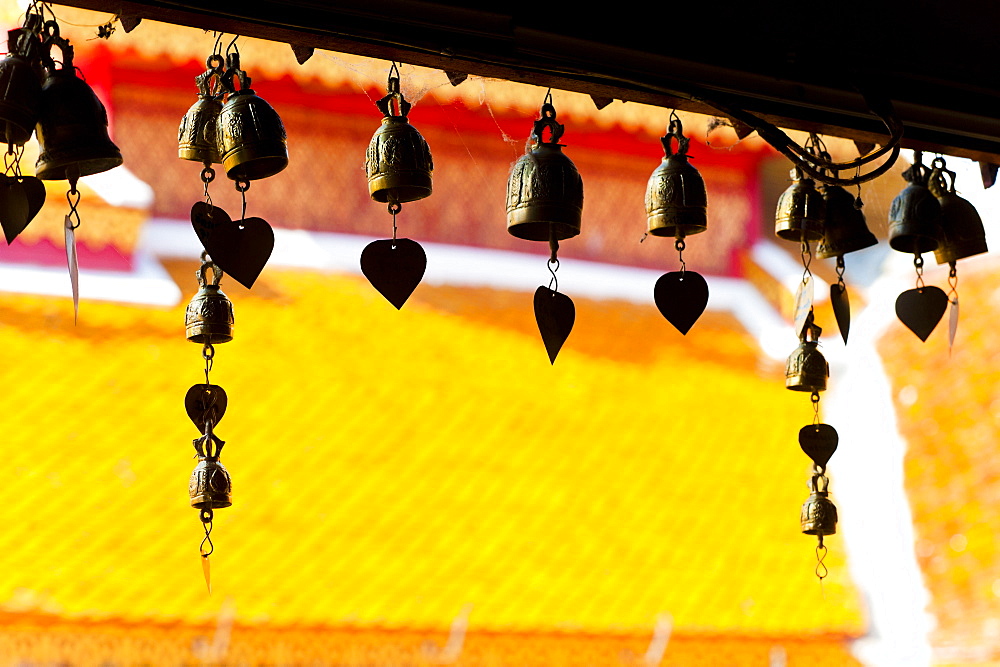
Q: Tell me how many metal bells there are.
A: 15